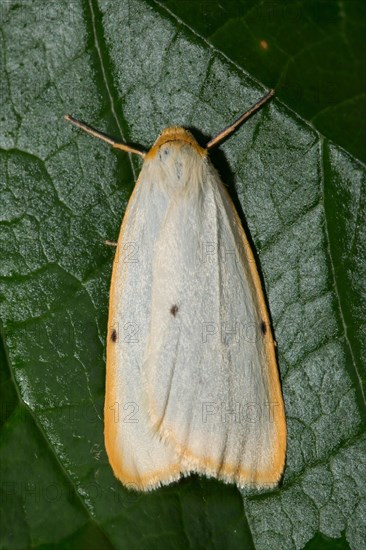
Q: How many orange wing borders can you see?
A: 2